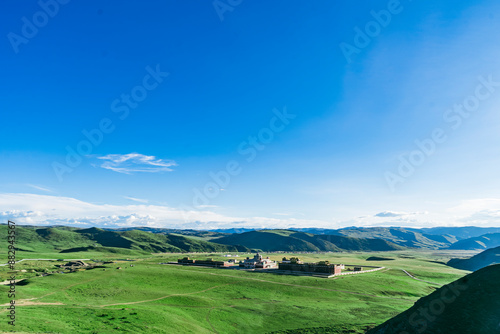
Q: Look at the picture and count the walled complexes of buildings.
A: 1